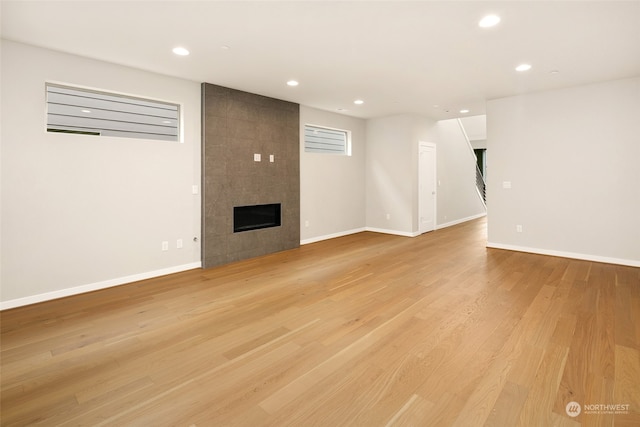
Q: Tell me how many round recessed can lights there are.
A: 6